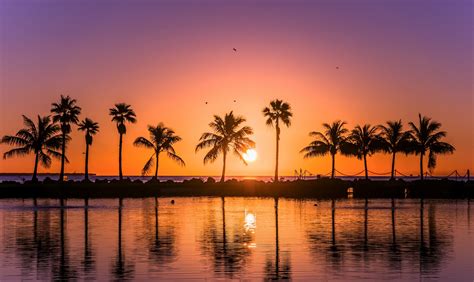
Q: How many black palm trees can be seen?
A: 11